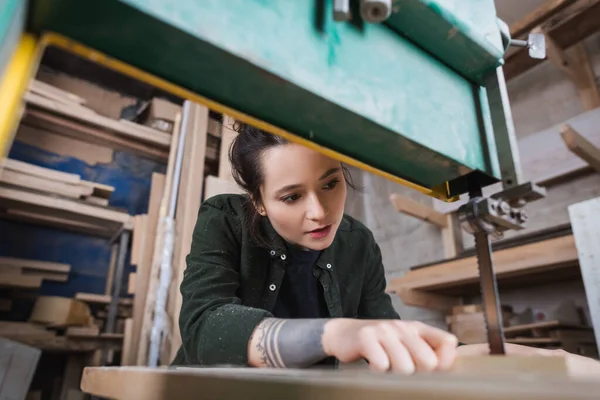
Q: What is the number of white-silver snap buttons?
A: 4